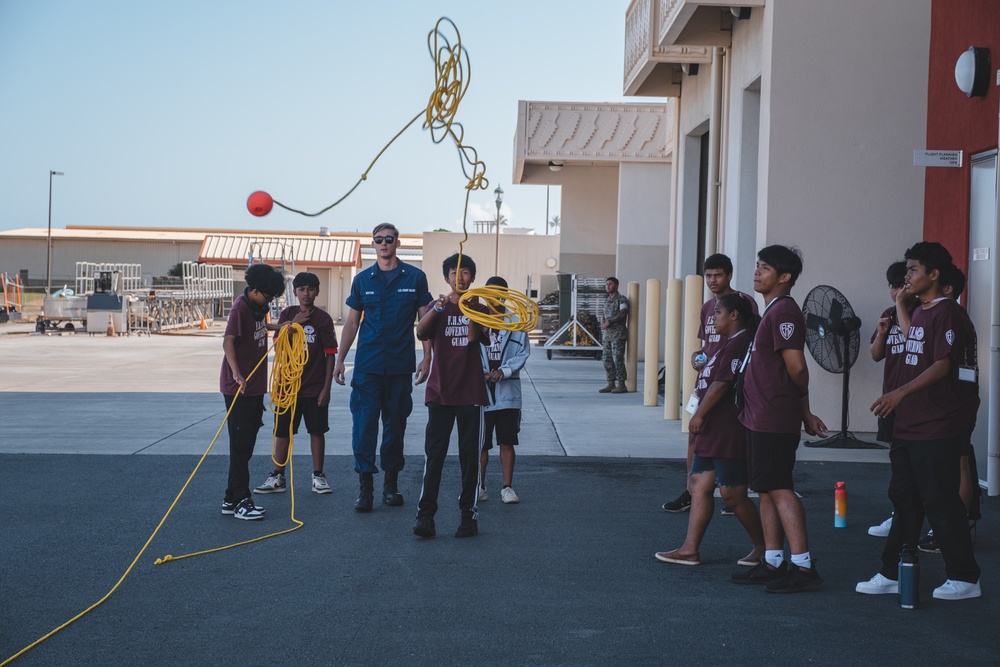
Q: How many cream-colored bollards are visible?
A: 4